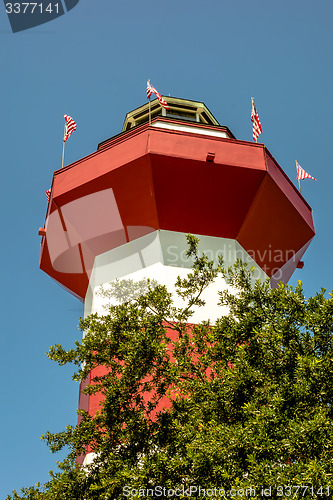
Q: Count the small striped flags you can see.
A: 5